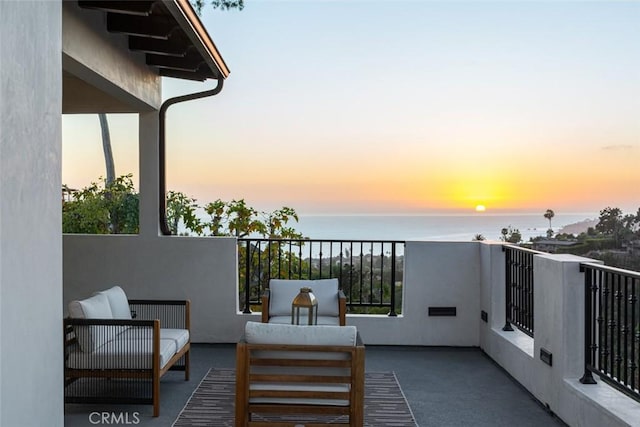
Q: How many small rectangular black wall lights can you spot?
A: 3